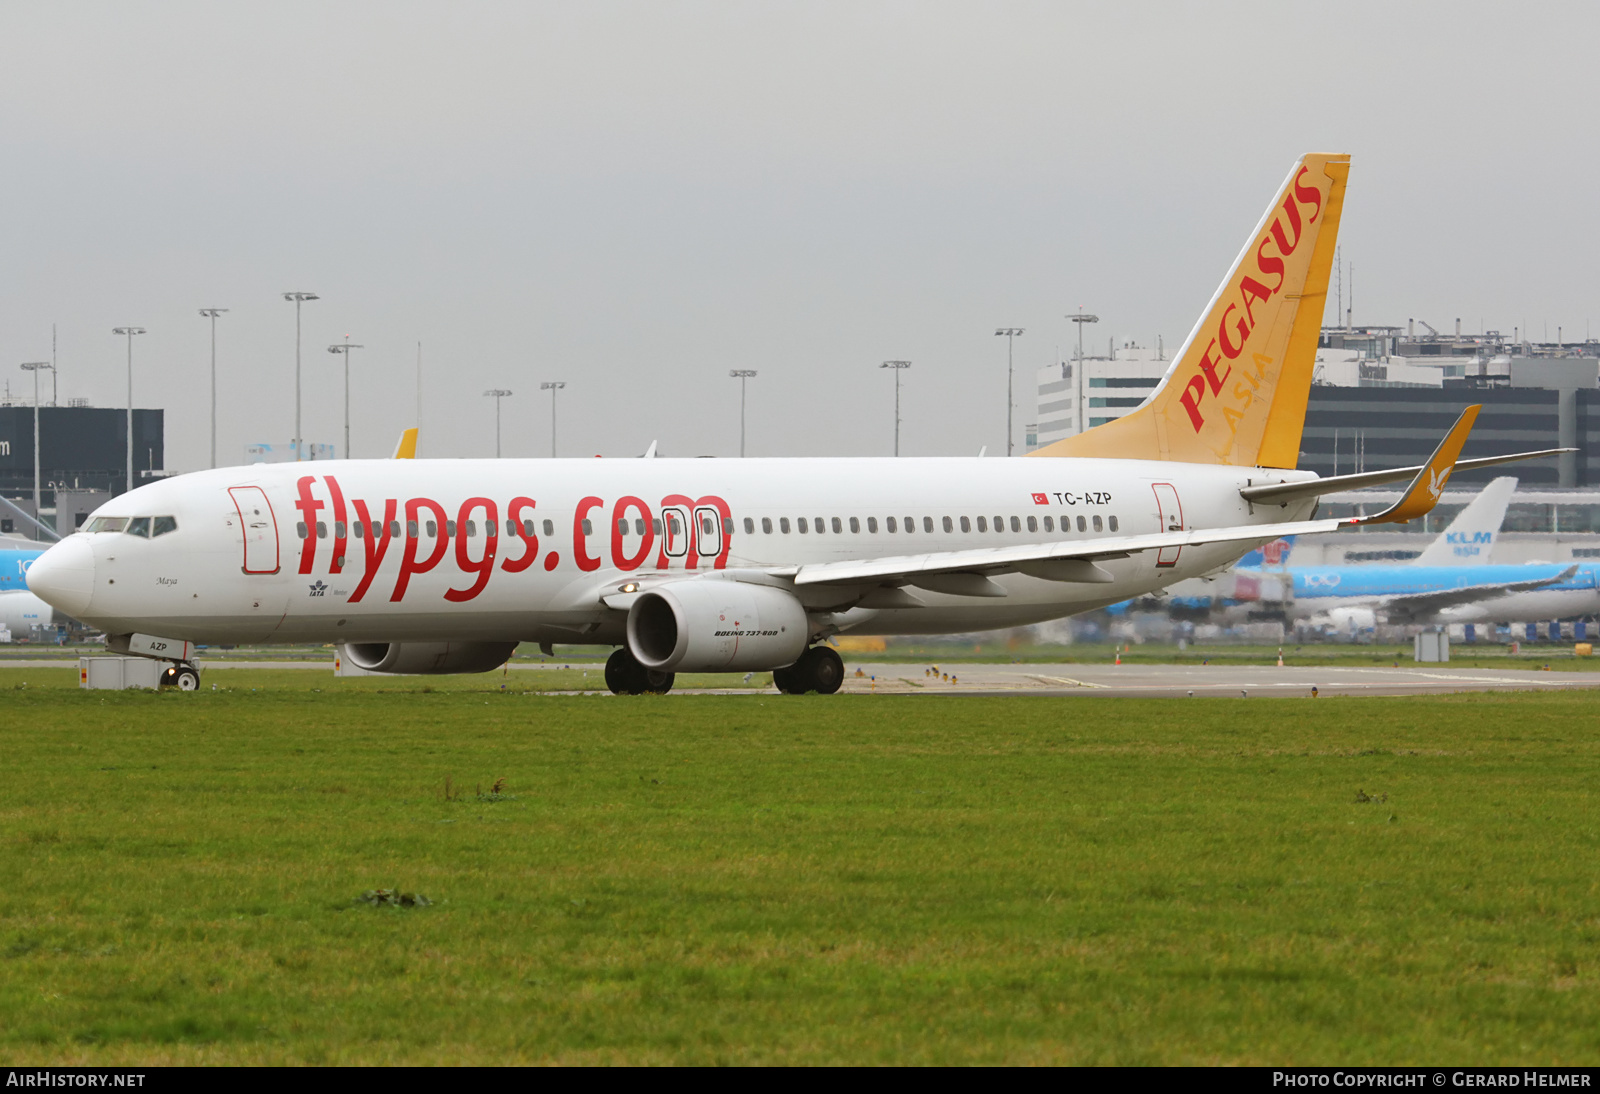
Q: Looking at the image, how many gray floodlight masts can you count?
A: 11